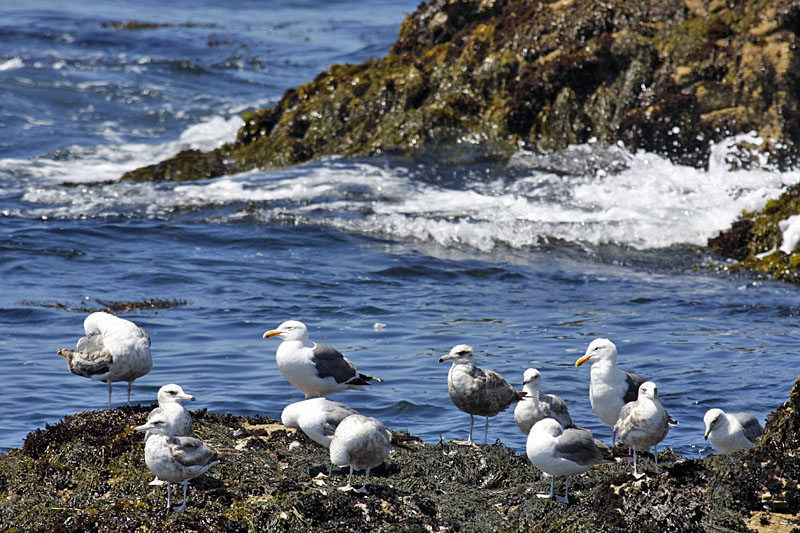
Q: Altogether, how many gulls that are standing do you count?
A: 12